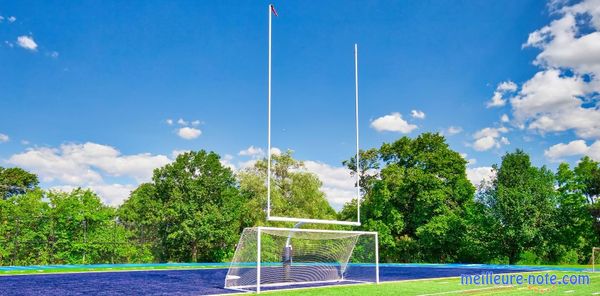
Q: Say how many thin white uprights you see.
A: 2